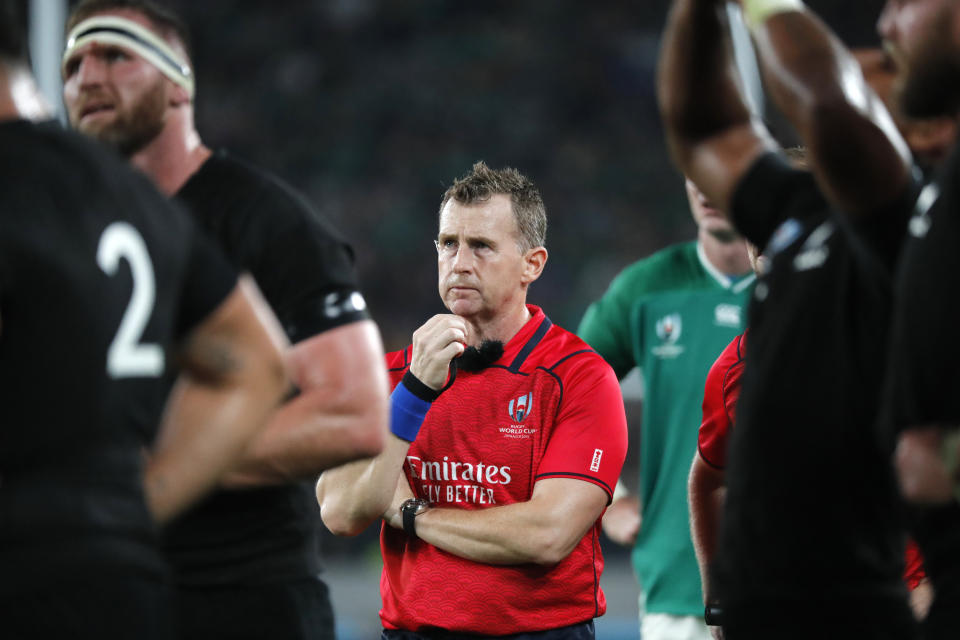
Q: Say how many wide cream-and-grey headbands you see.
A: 1